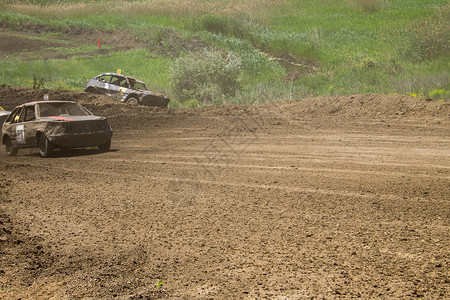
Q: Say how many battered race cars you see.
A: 2